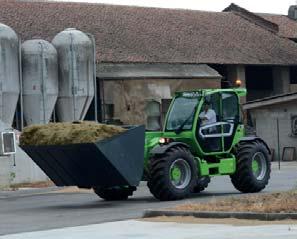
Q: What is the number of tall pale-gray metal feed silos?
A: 3